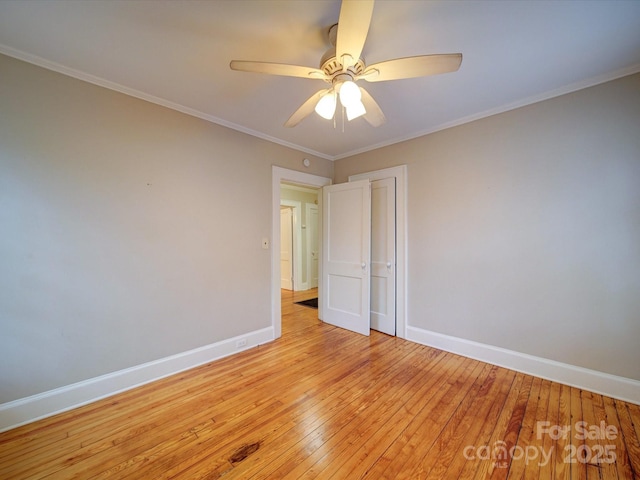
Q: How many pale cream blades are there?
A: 5